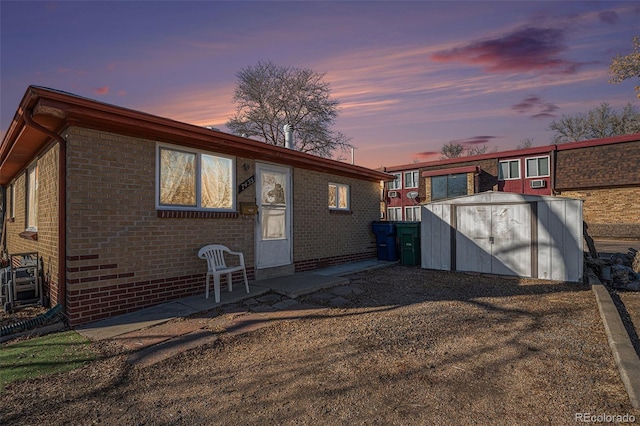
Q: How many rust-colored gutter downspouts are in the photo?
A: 1